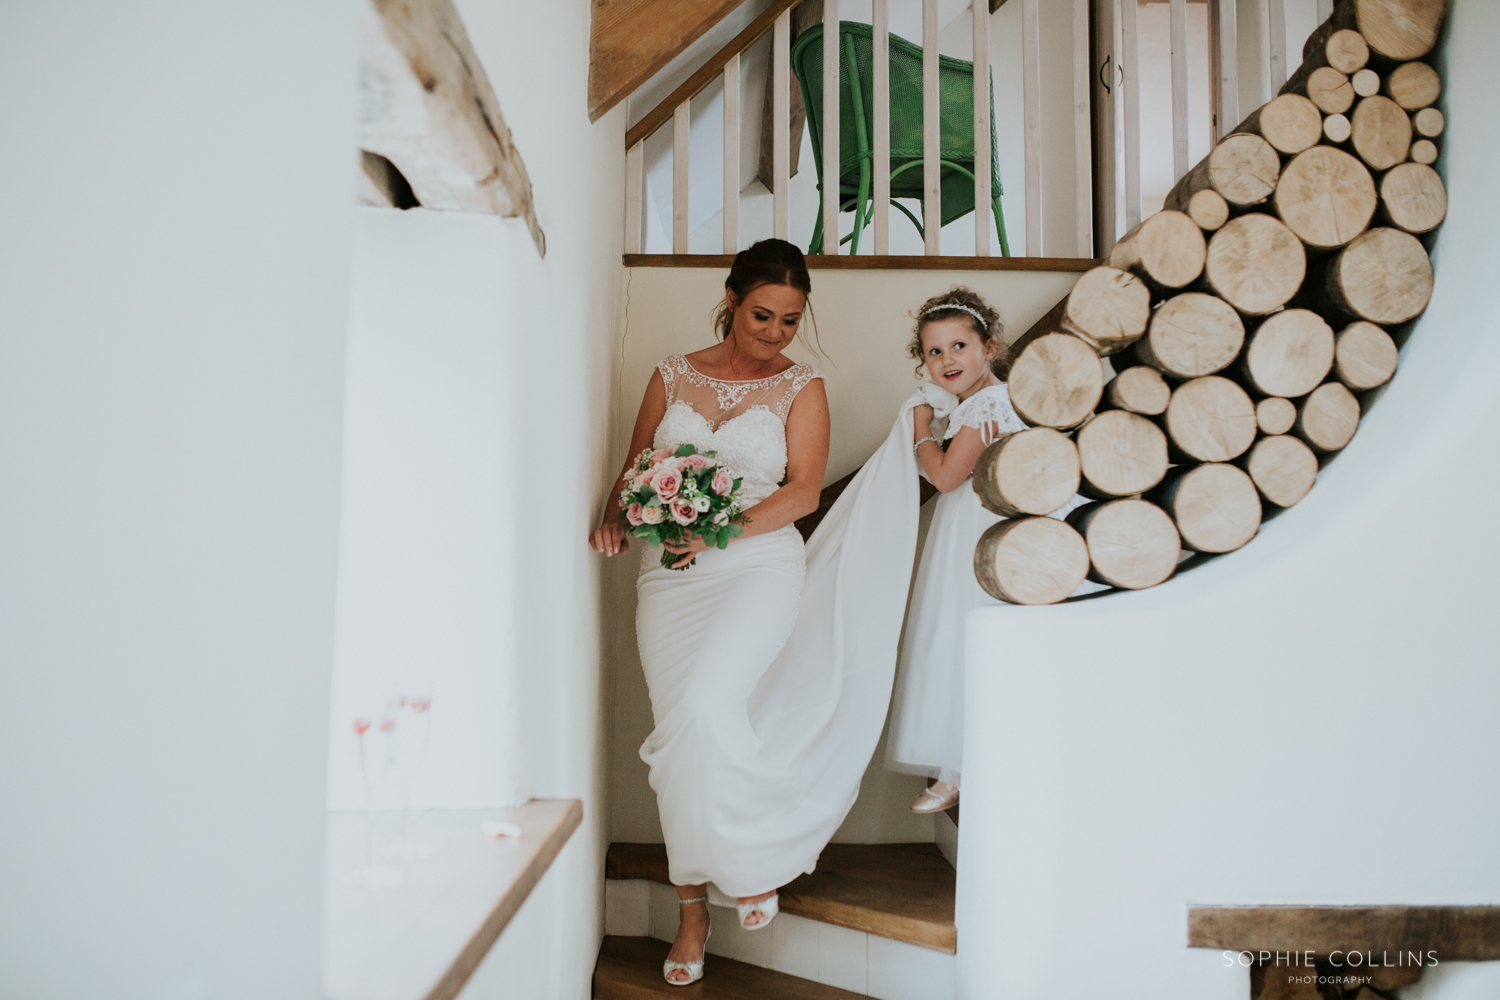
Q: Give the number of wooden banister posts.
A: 15